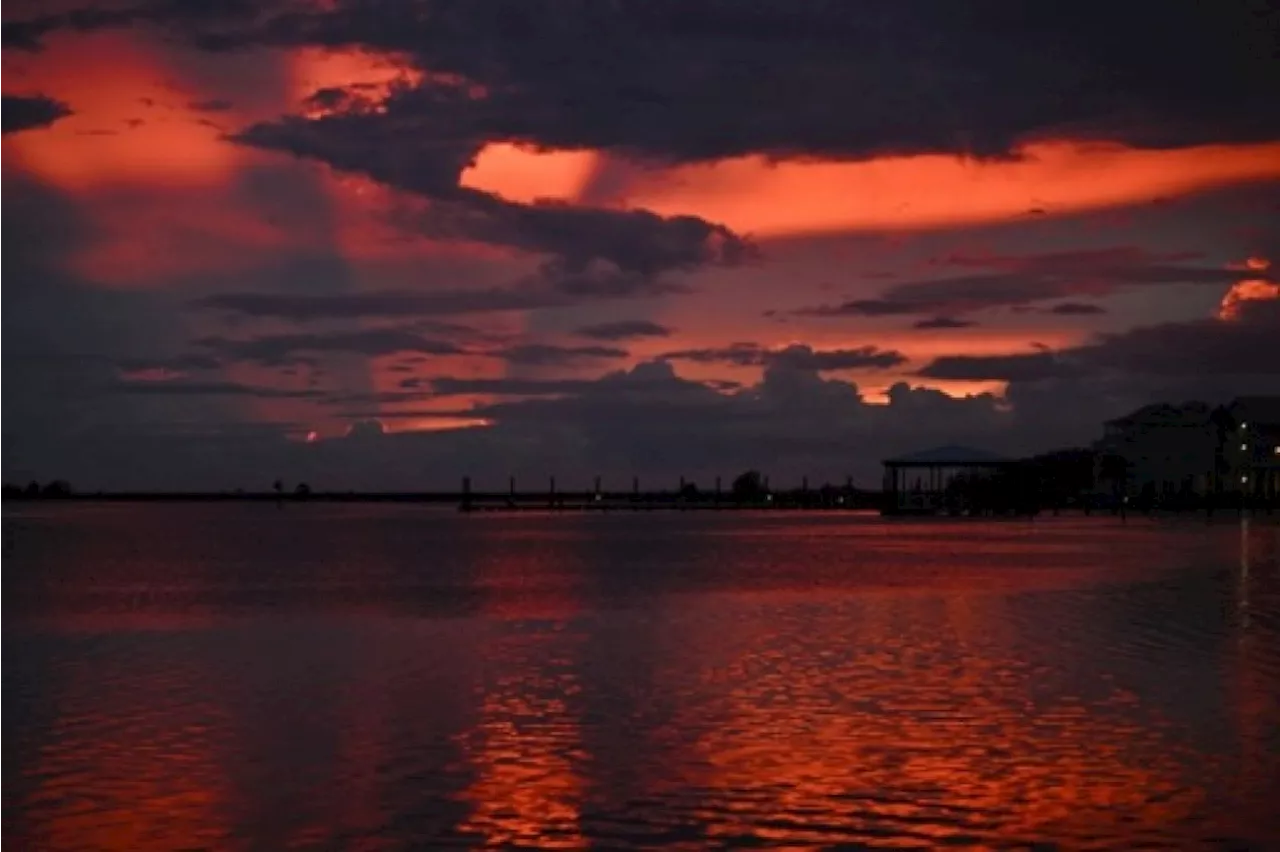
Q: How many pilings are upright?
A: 10